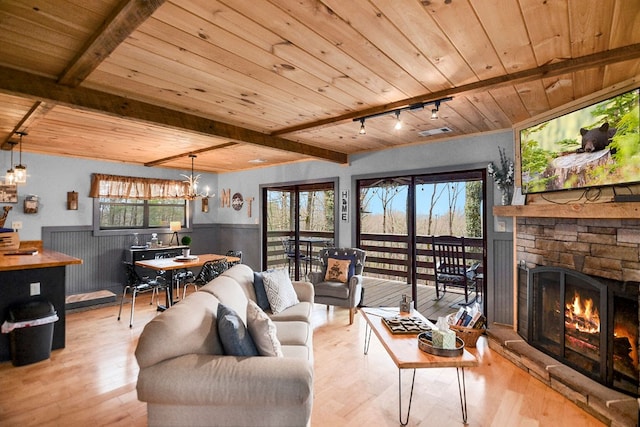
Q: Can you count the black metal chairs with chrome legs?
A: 4